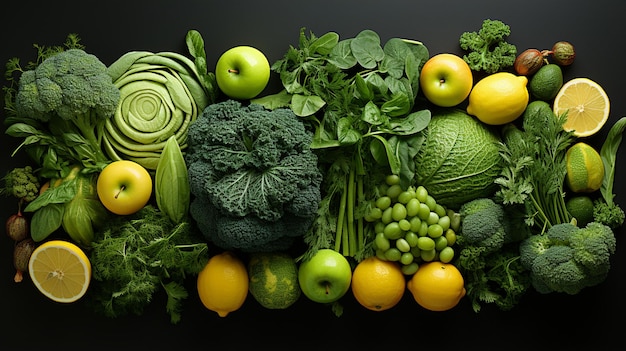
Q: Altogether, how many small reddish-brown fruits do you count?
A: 4